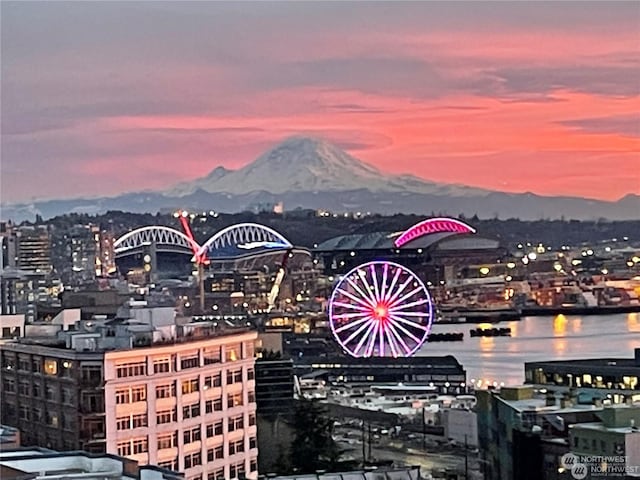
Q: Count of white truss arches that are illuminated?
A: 2